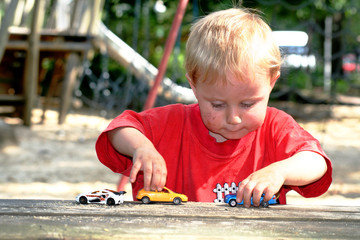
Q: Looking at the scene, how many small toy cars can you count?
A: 3